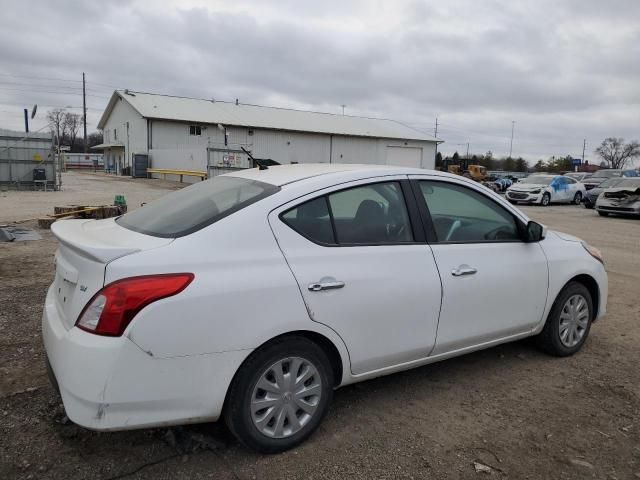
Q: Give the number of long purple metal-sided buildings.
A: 0